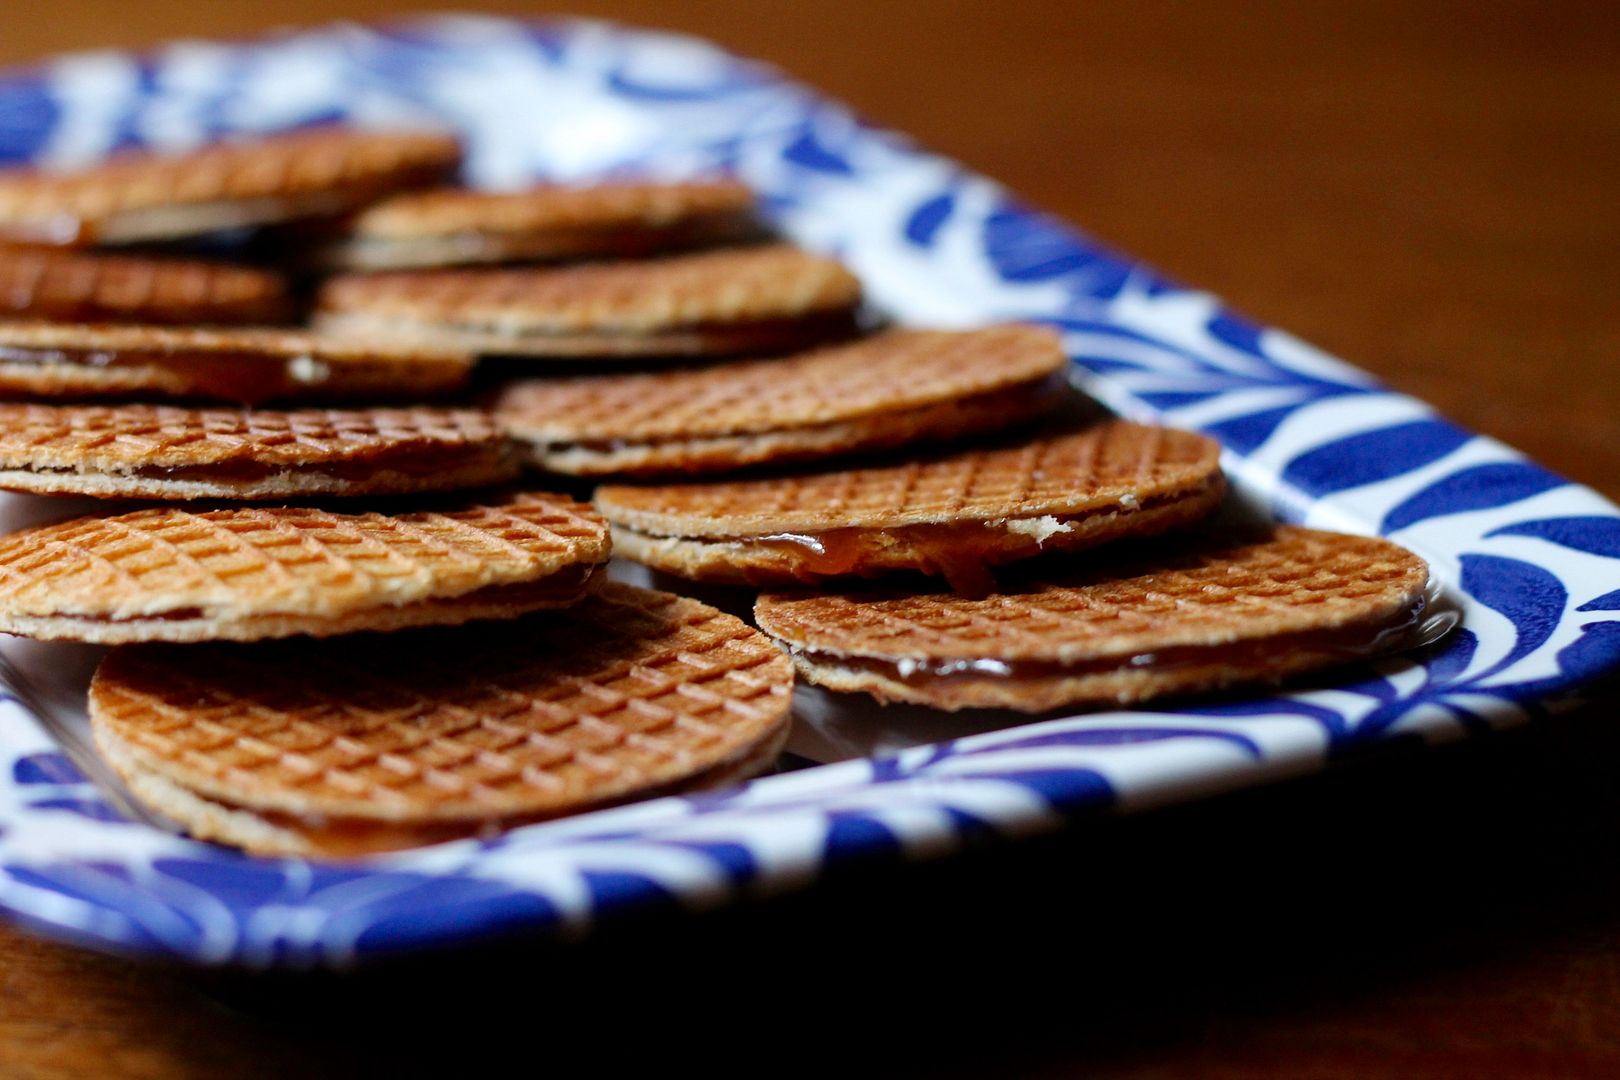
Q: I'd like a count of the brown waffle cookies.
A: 11